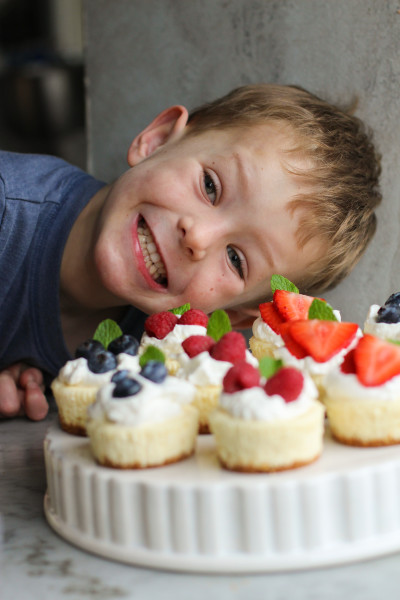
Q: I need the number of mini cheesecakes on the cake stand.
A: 9